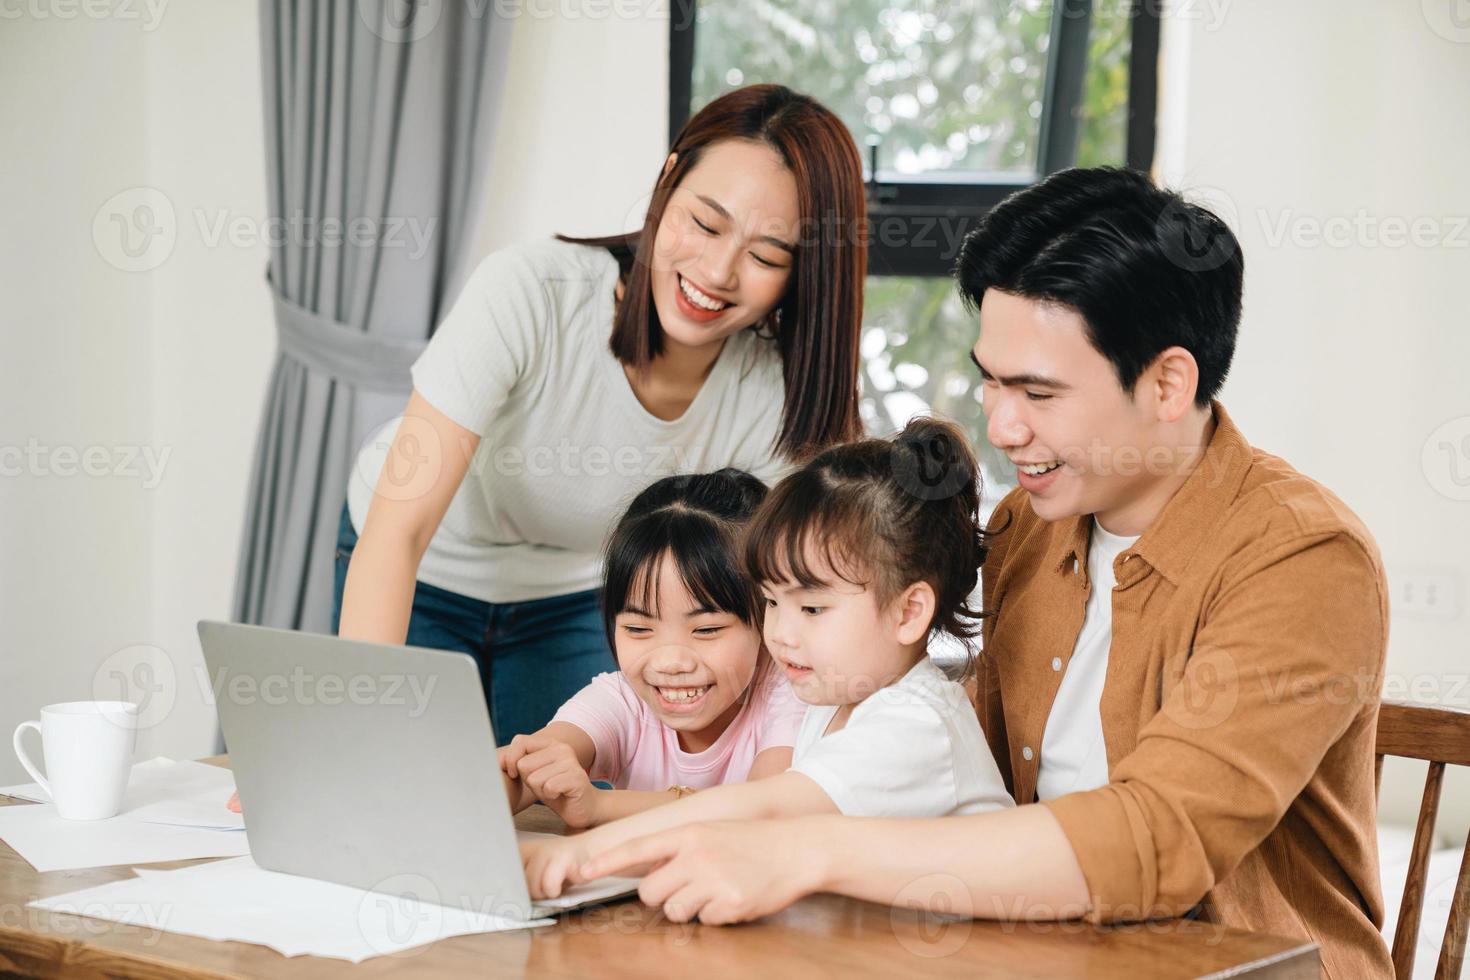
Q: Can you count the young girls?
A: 2